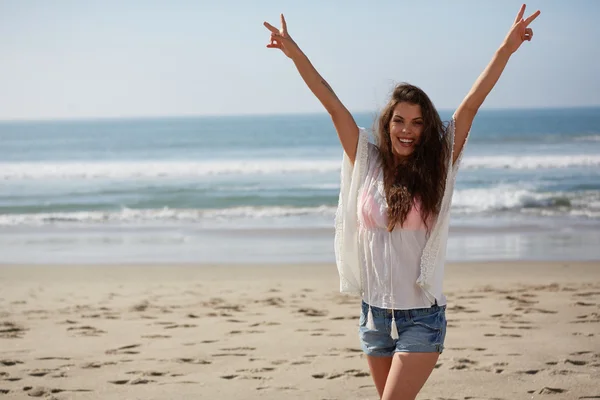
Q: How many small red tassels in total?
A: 0